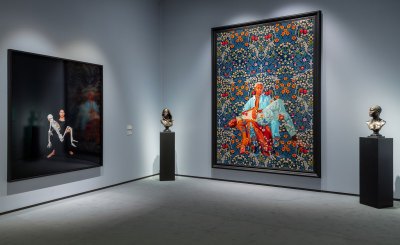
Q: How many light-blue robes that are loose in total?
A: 1